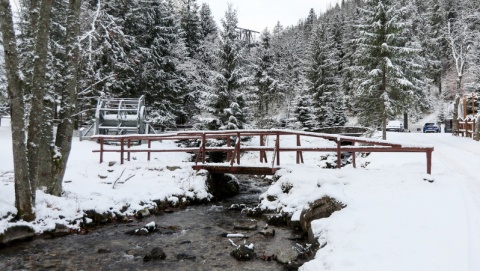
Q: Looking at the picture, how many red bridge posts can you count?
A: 13